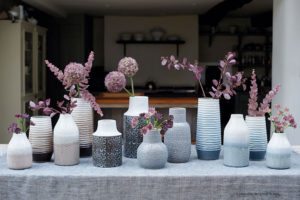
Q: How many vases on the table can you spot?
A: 12